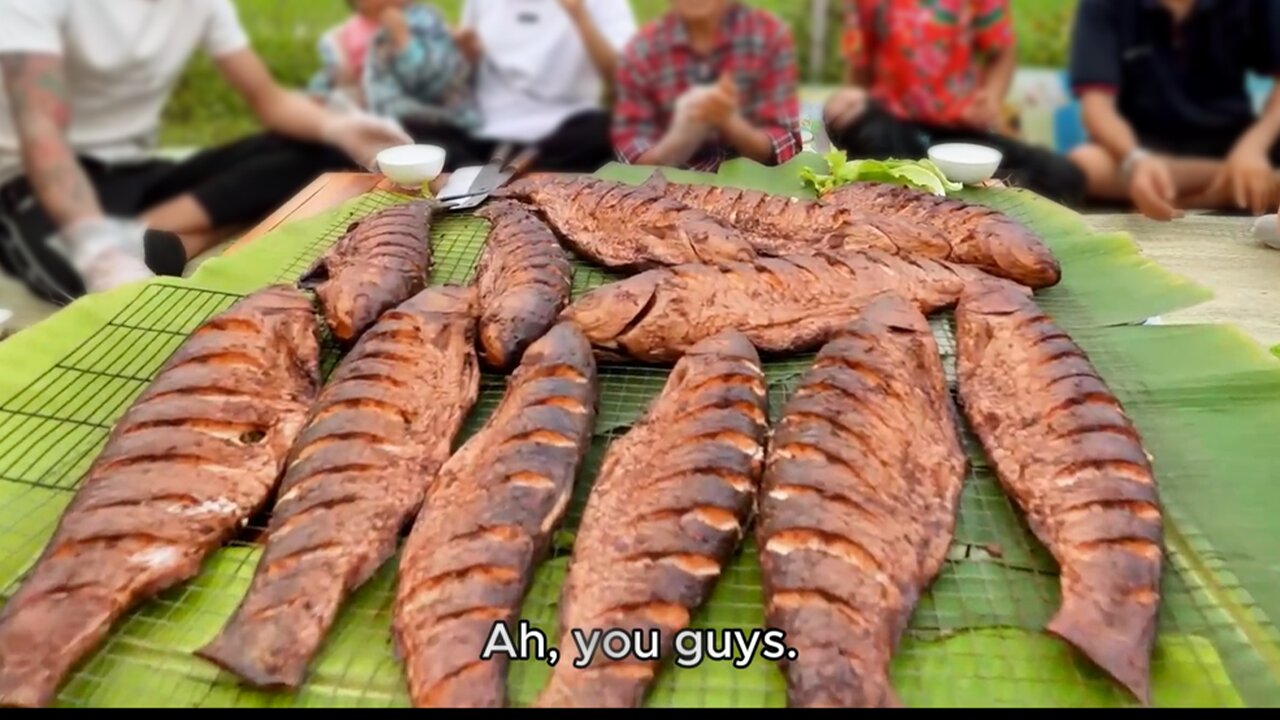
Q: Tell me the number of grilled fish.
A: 12